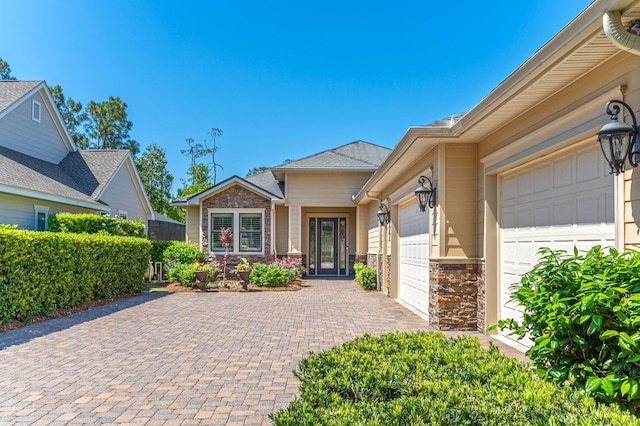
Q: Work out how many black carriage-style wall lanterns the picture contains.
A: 3